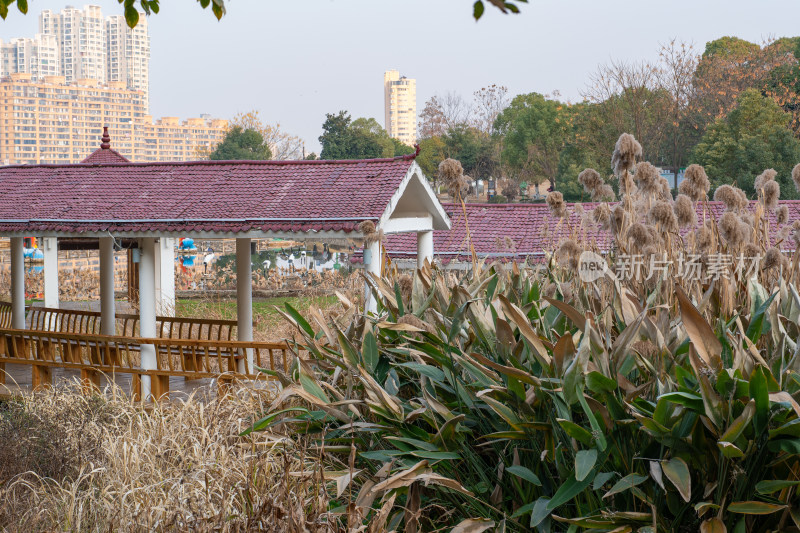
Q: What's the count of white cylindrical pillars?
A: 6